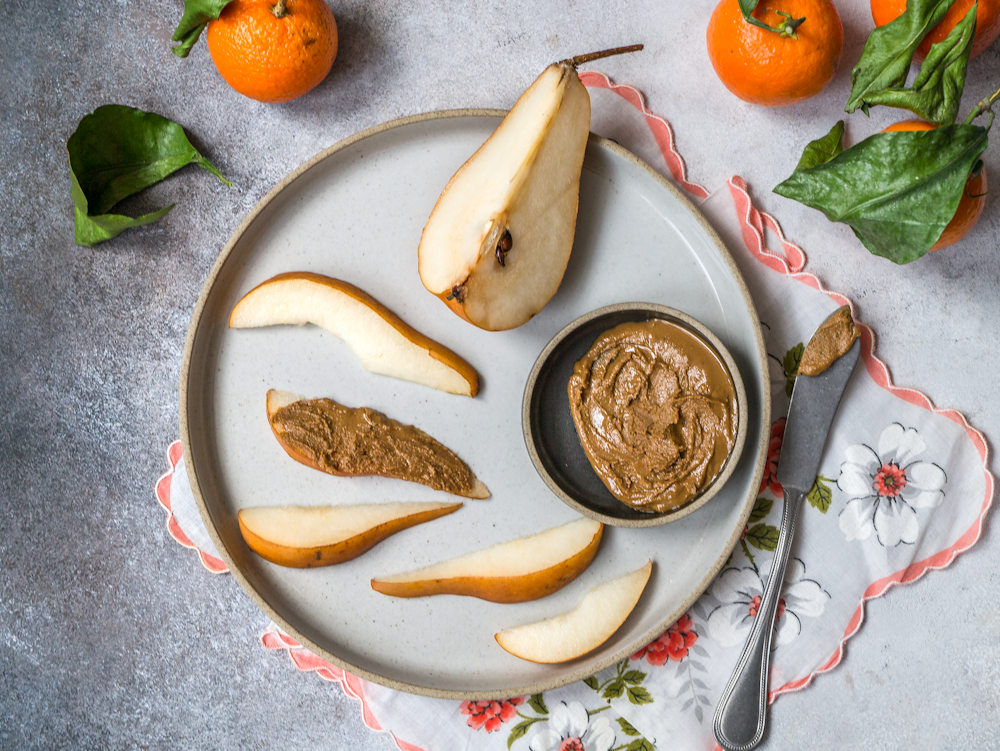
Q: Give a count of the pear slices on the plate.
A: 5